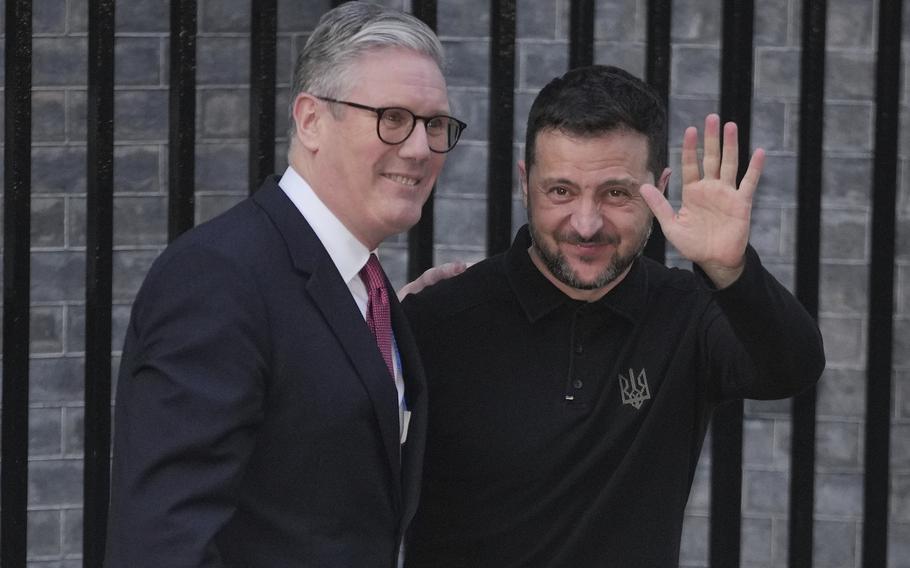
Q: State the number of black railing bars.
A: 12